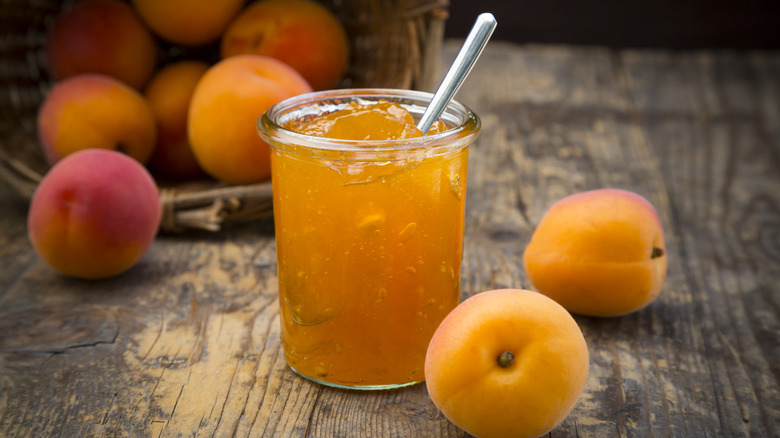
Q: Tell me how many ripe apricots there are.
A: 9